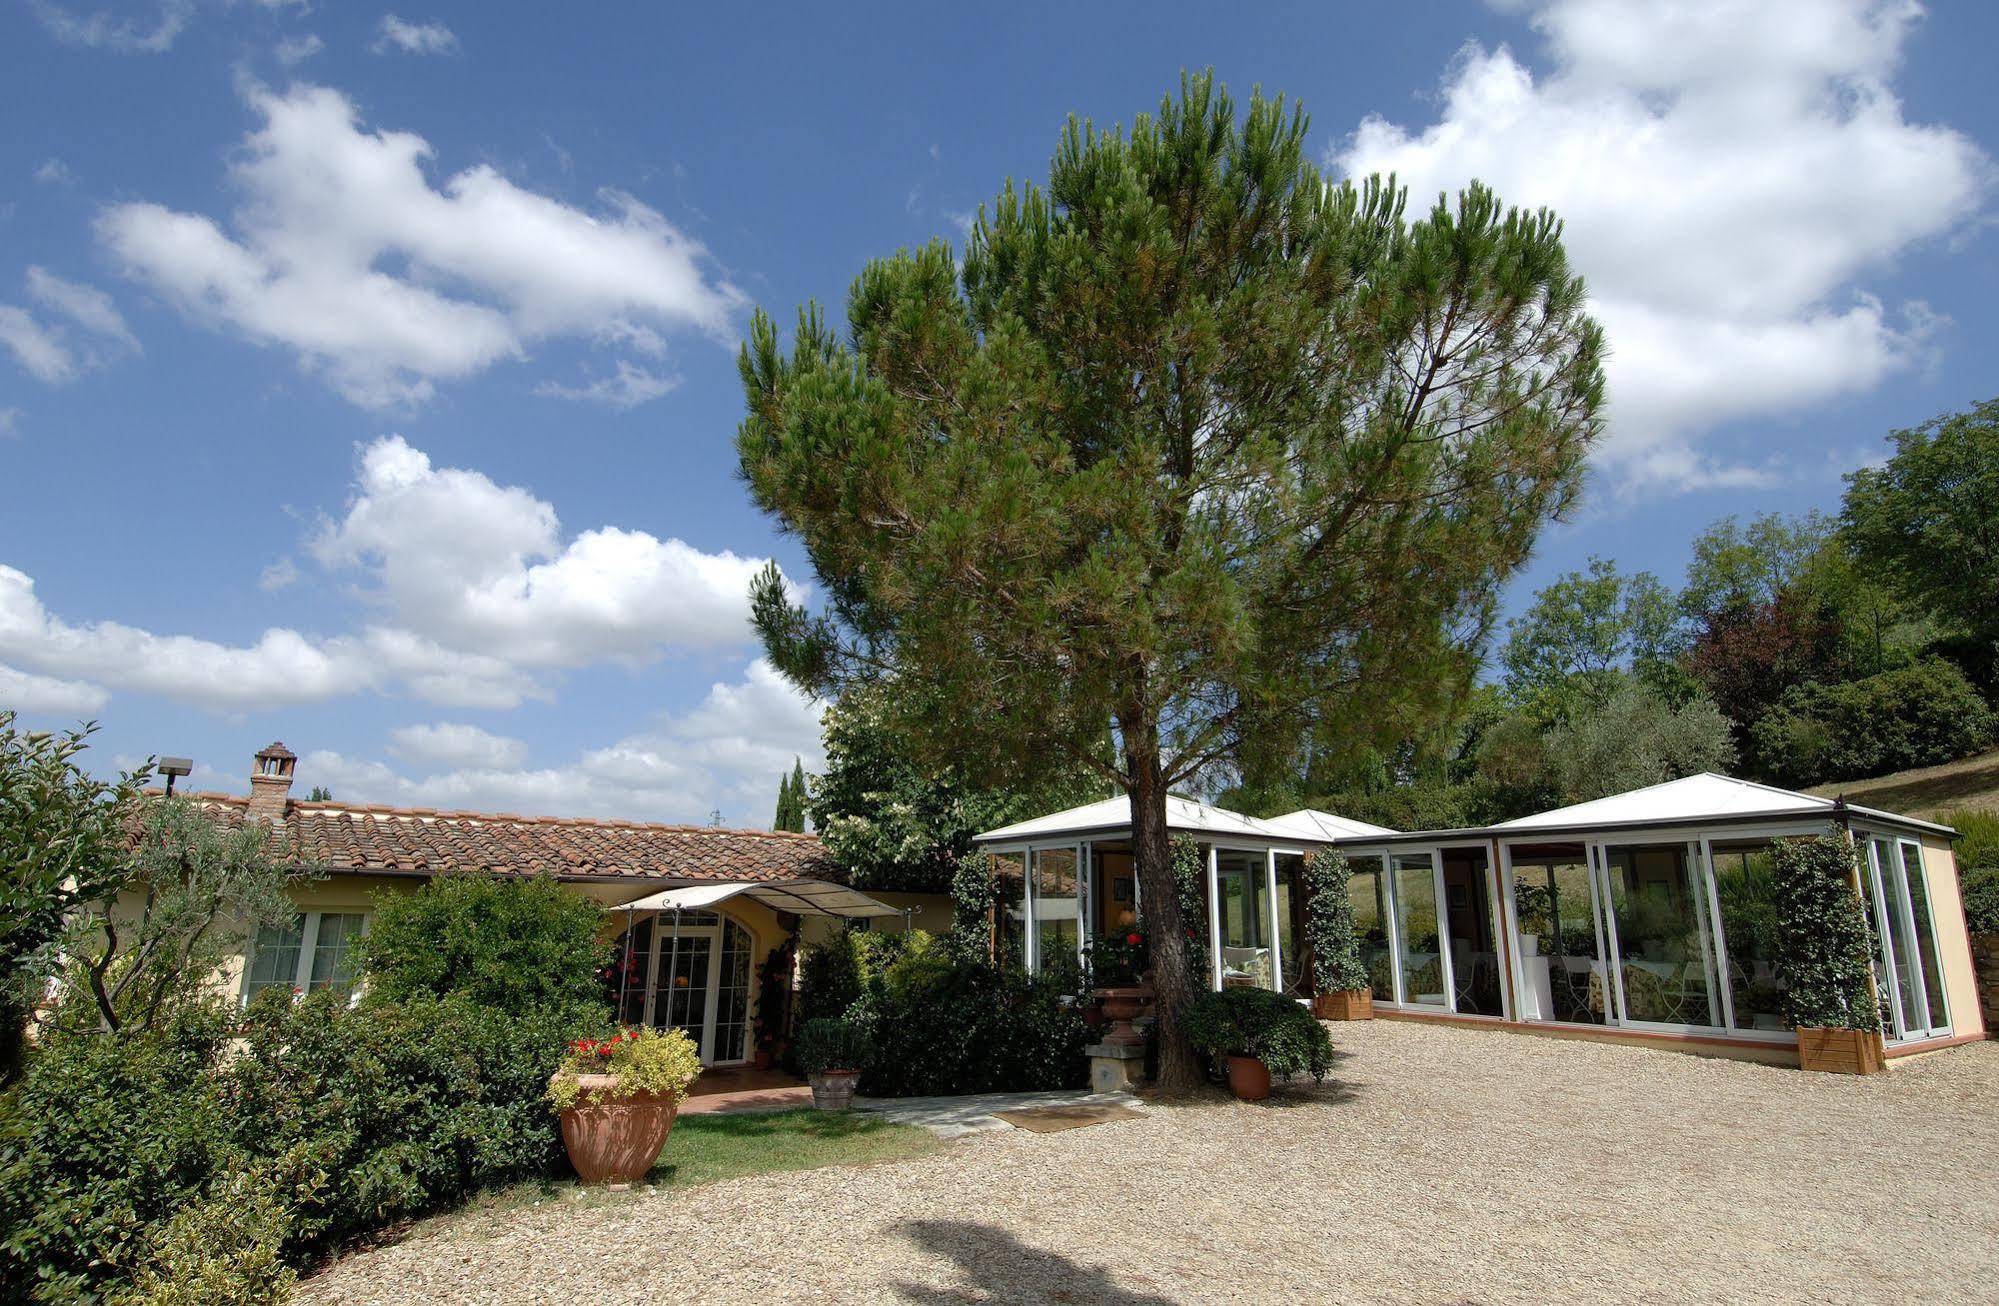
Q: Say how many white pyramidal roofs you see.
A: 3